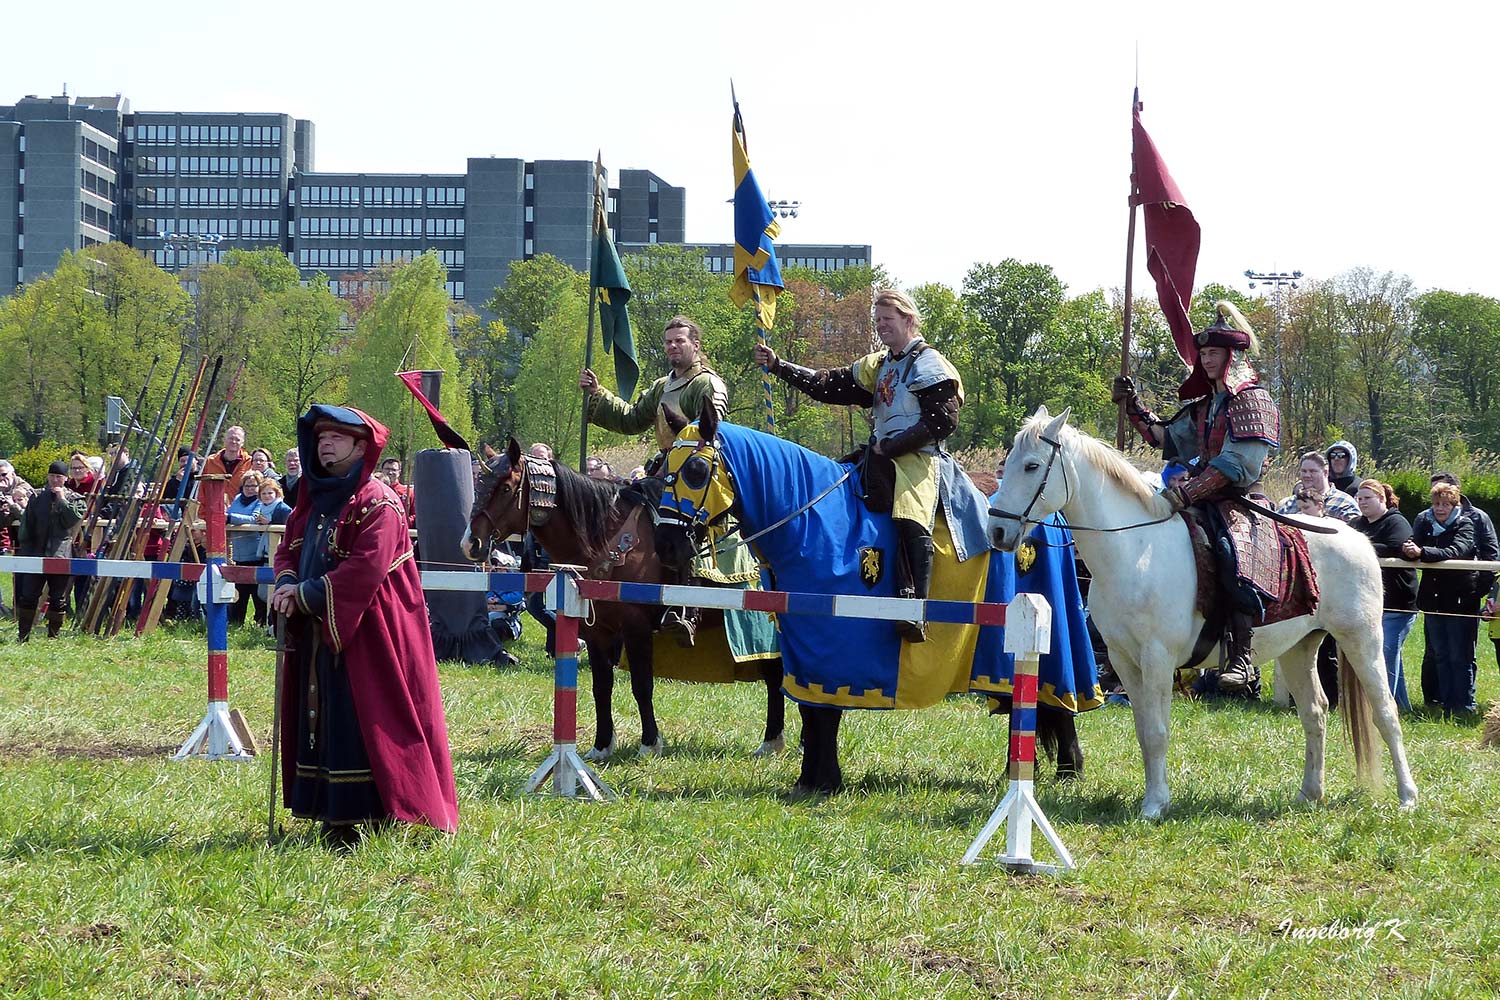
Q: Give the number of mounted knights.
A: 3